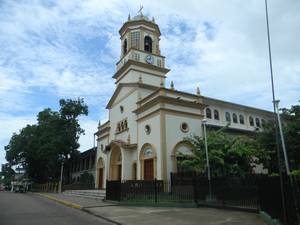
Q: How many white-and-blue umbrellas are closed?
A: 0